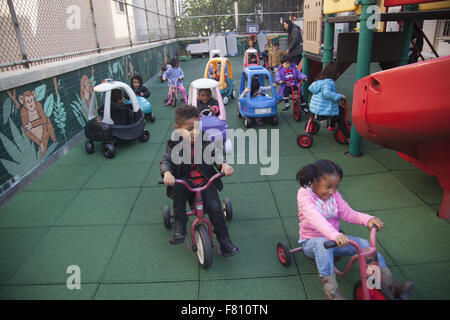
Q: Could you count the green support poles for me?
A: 4